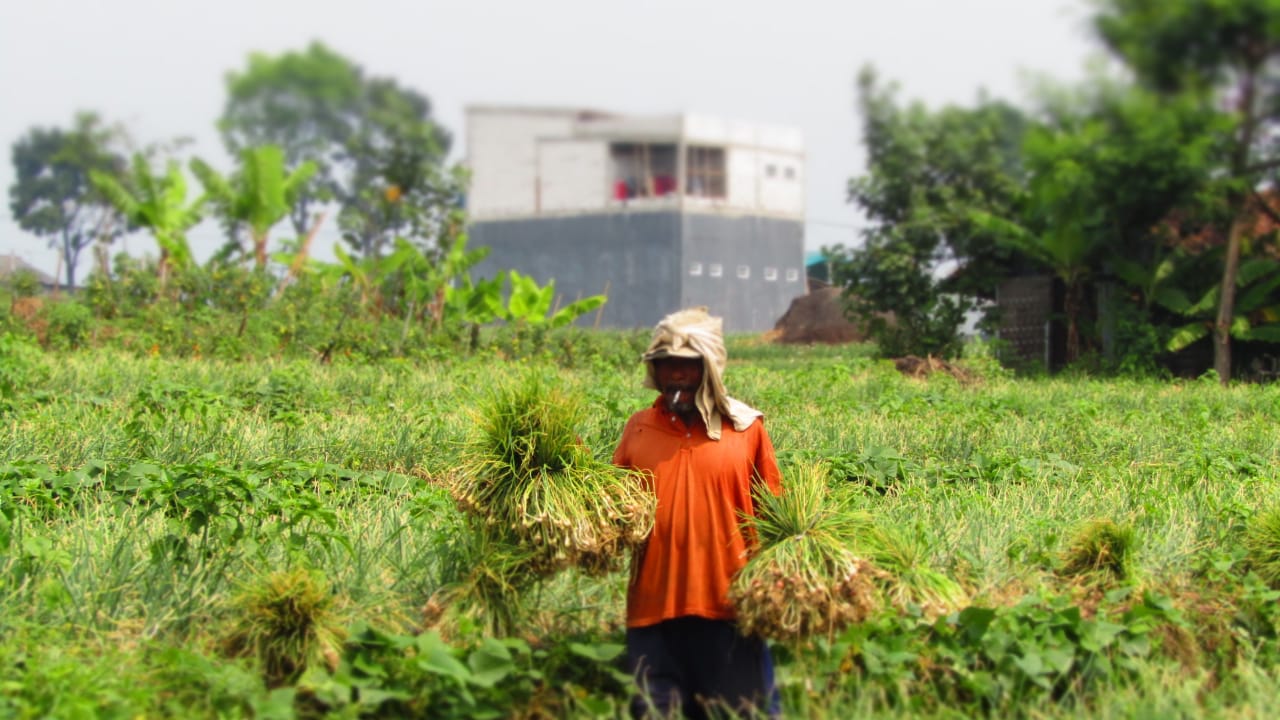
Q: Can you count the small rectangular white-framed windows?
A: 5